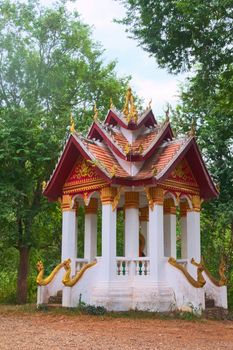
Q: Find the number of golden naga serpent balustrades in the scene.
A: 4